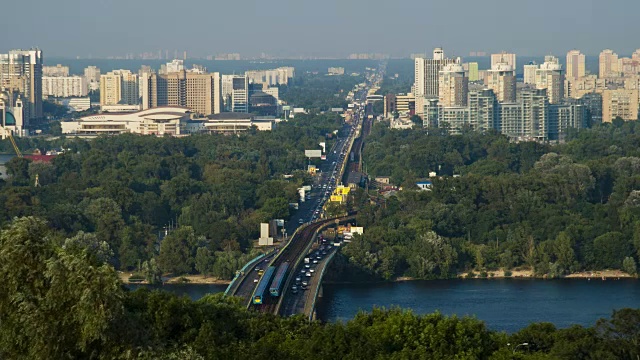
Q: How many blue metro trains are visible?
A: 2